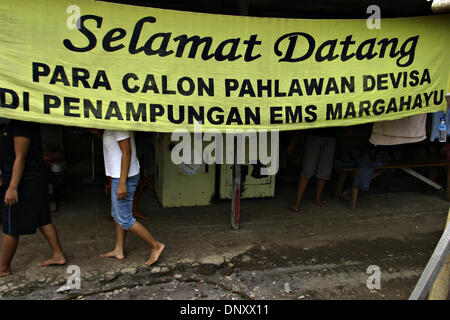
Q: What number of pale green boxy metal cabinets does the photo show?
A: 2